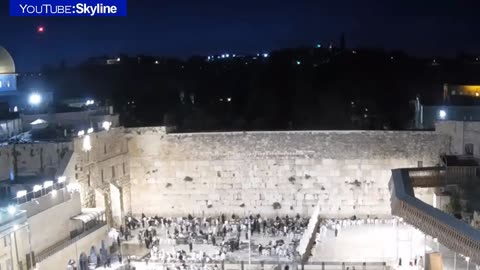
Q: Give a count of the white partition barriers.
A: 1